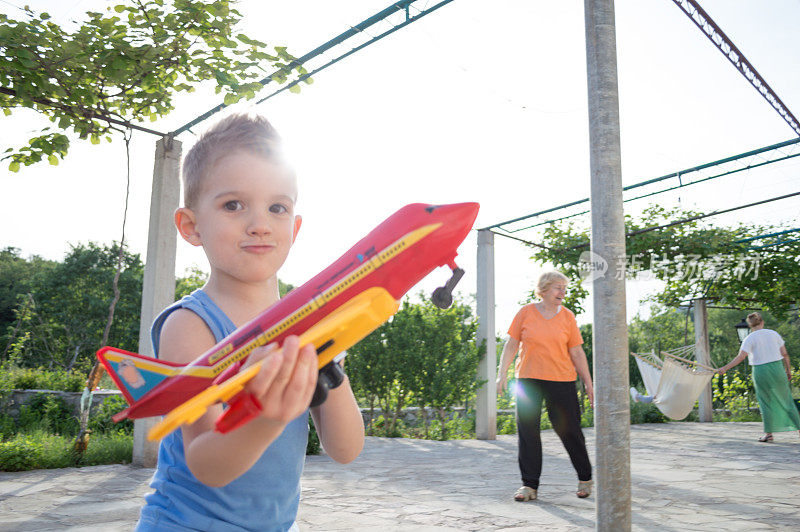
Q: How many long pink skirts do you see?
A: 0